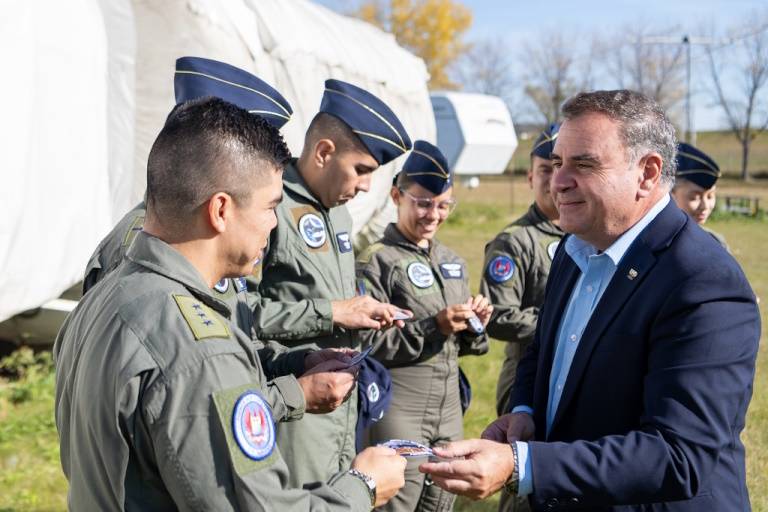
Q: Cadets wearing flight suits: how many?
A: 6